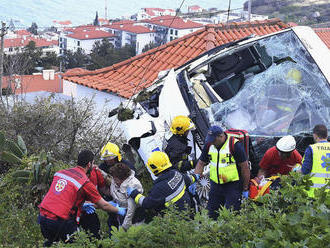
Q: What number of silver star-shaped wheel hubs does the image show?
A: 1